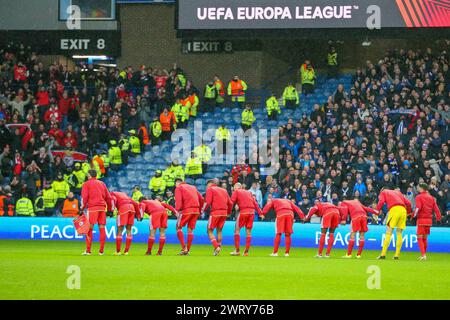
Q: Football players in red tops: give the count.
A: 11